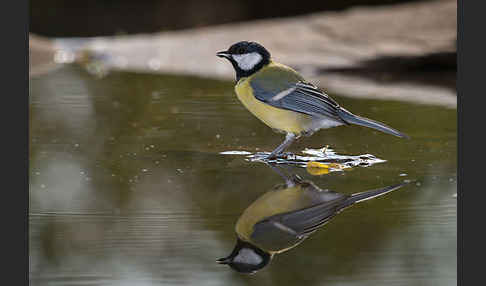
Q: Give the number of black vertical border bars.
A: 2